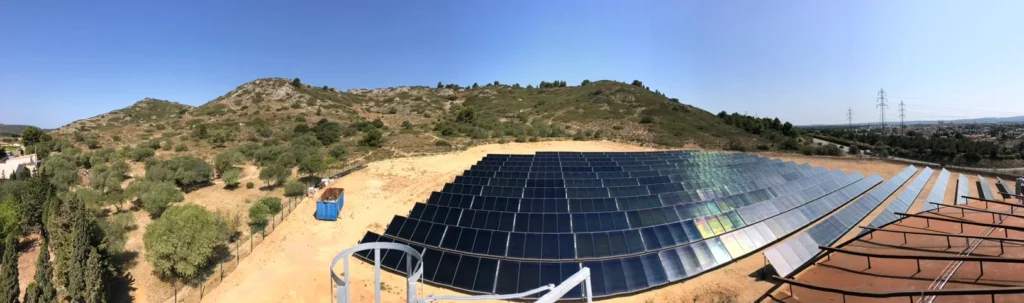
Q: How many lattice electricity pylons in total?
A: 3